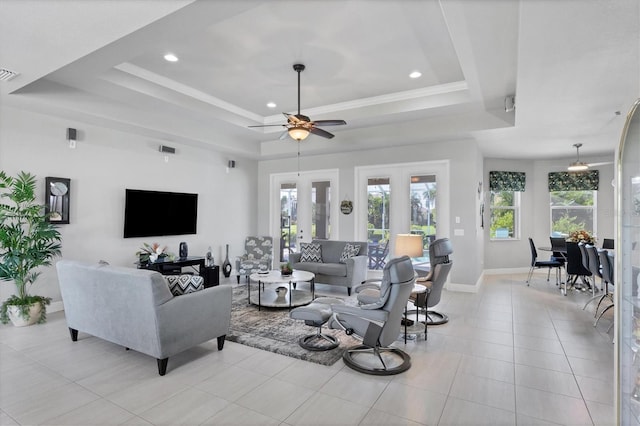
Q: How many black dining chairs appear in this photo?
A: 4